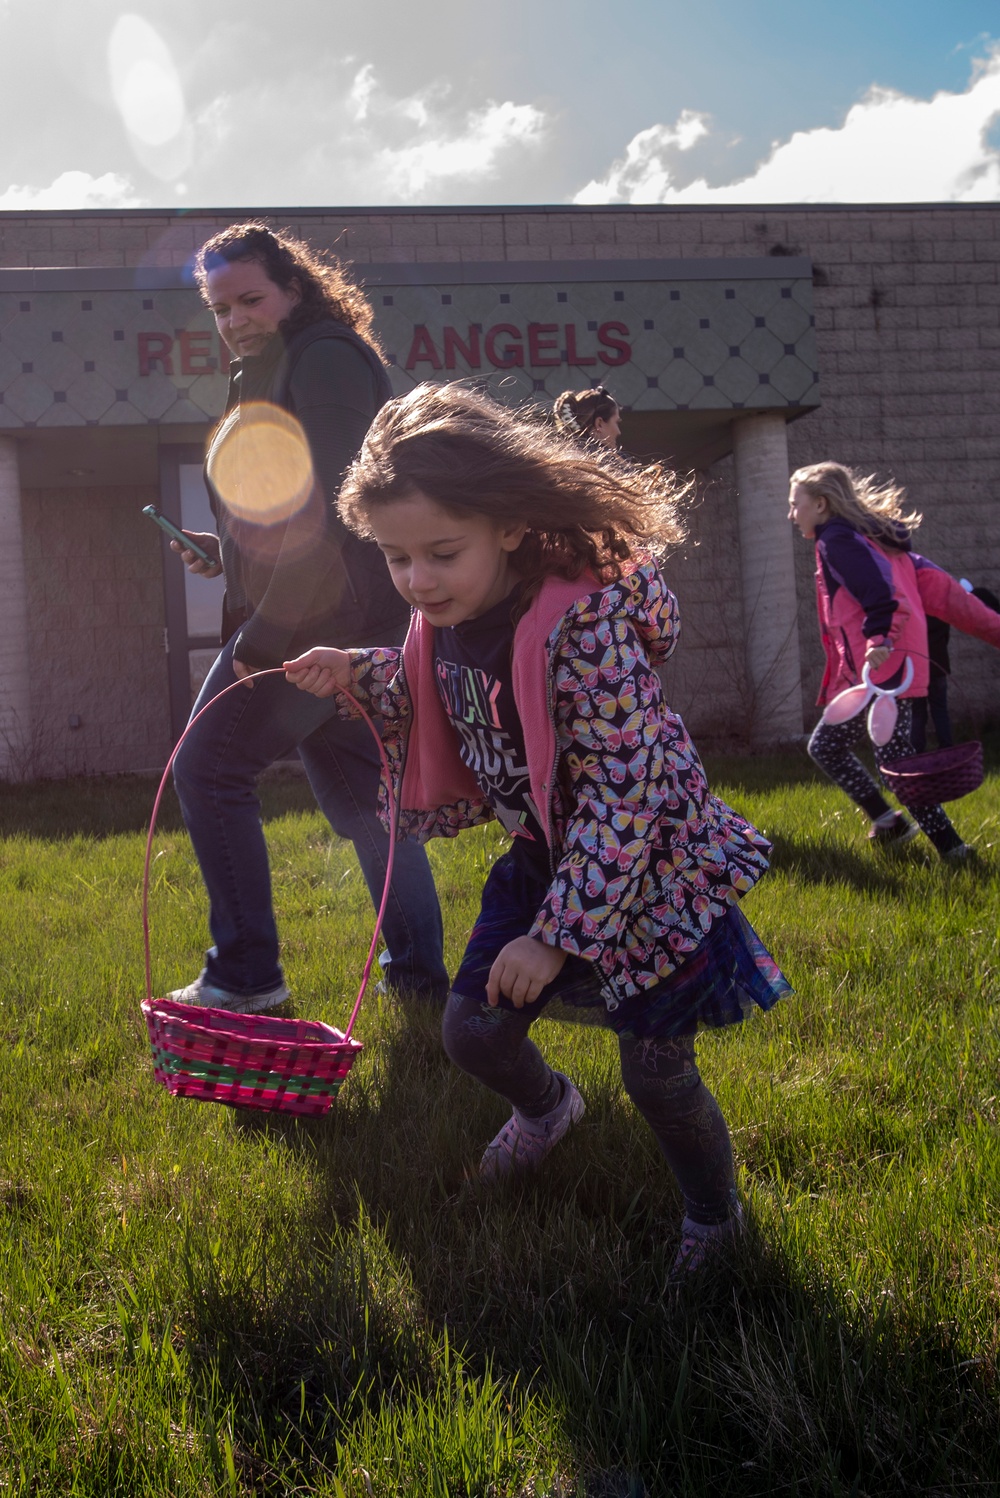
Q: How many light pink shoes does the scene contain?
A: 2